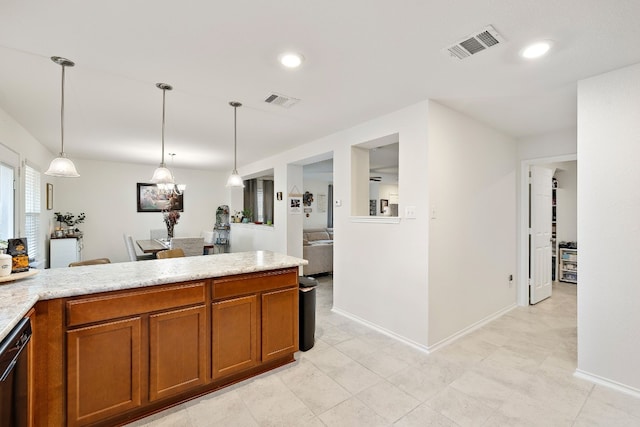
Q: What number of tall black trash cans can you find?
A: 1